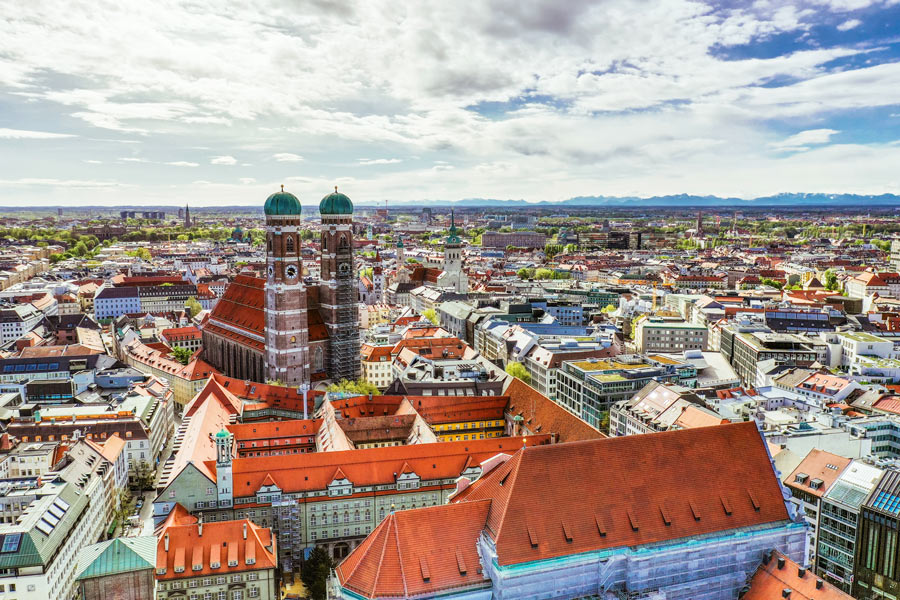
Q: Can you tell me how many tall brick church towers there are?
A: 2